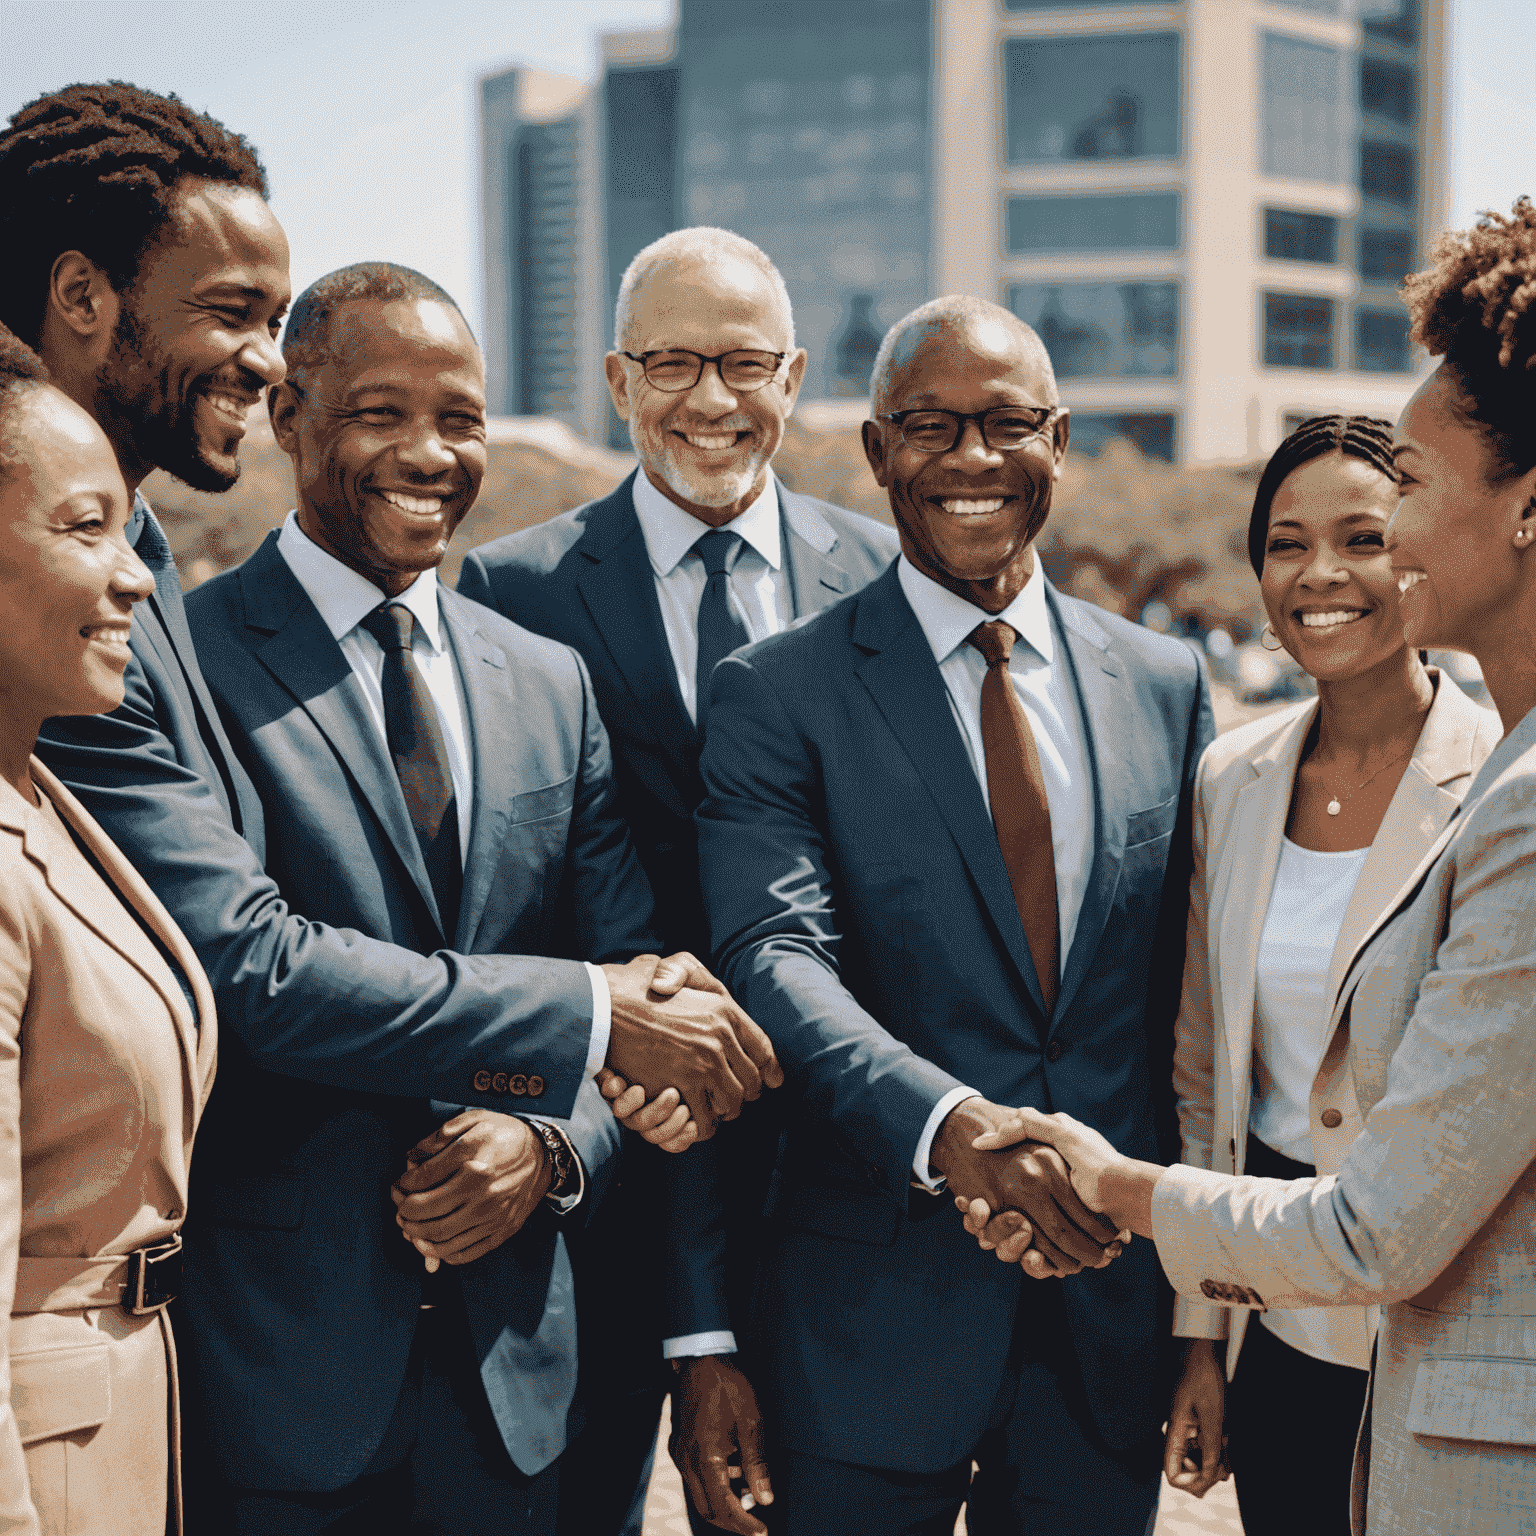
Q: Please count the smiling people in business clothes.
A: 7